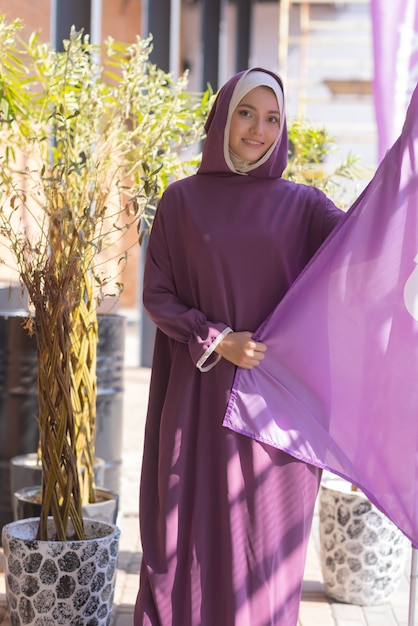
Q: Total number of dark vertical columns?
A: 4